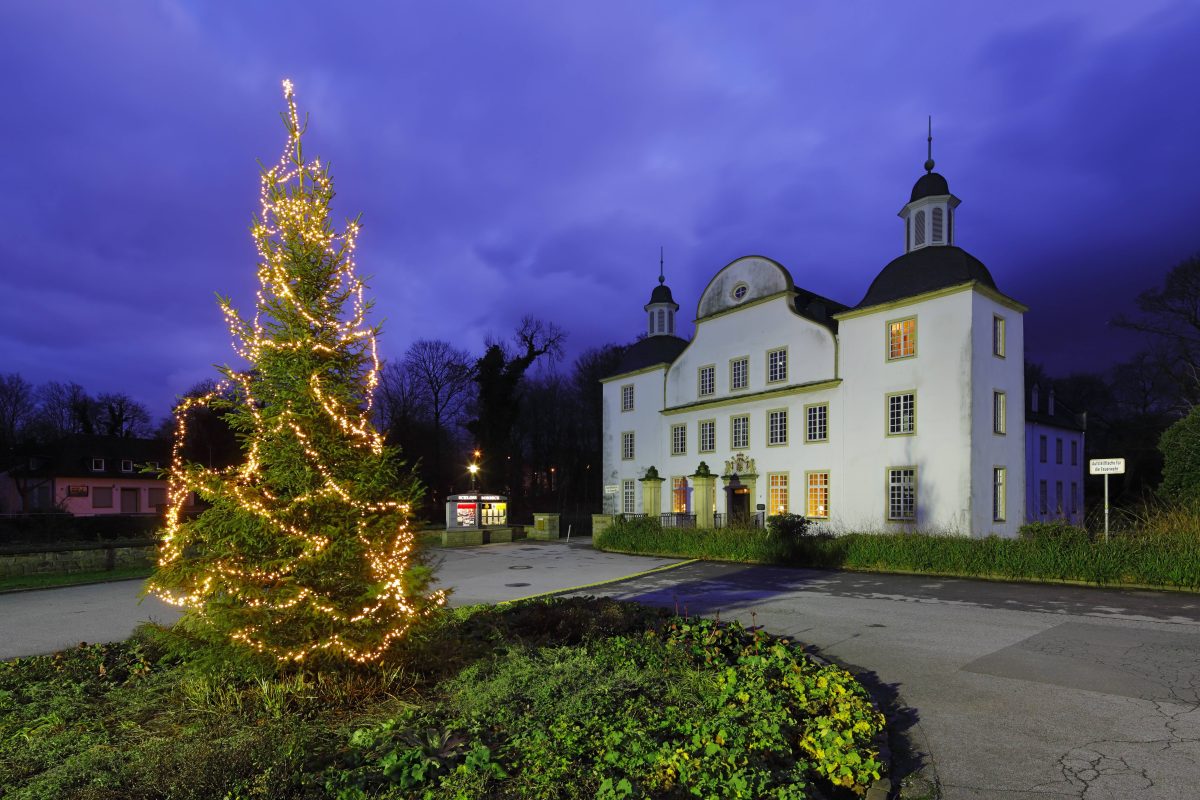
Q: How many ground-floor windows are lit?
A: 3